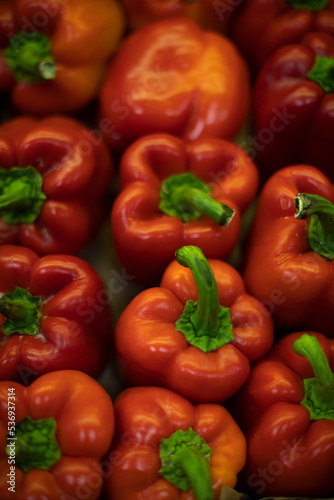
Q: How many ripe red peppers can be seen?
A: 13